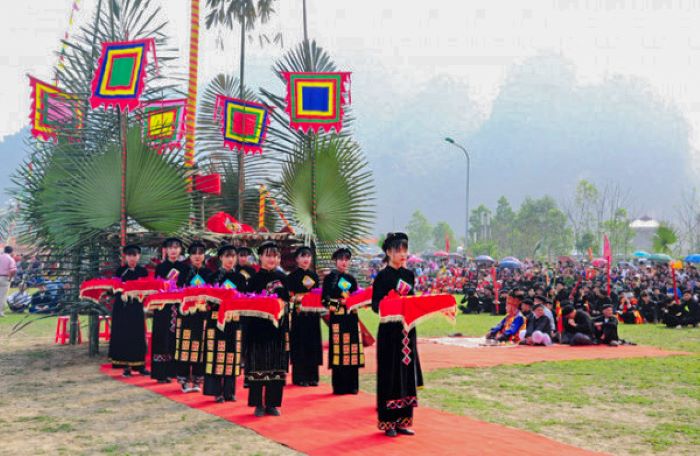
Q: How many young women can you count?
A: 9